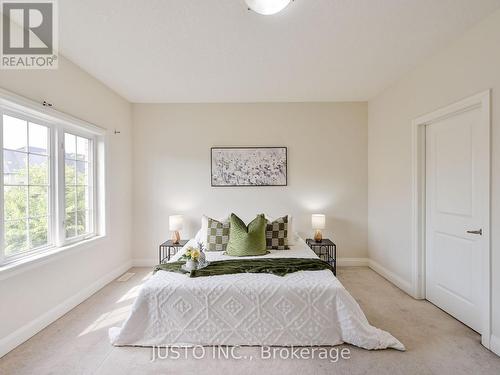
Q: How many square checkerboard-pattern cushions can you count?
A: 2